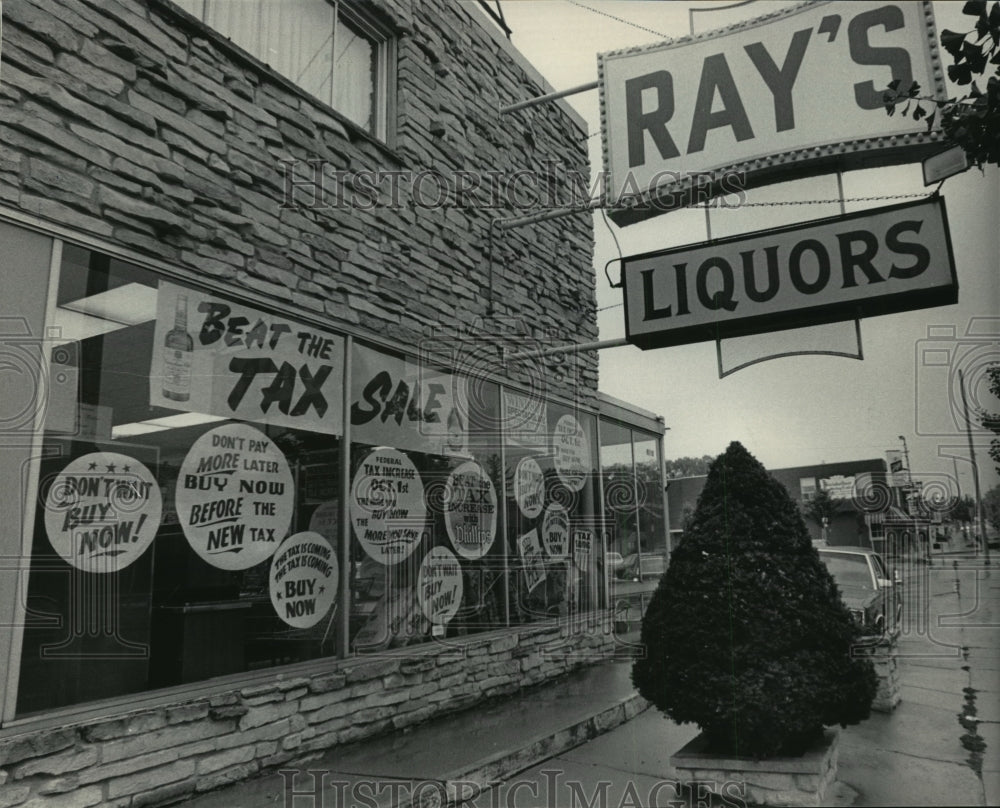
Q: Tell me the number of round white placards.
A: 9